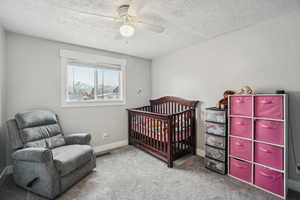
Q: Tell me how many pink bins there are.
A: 8